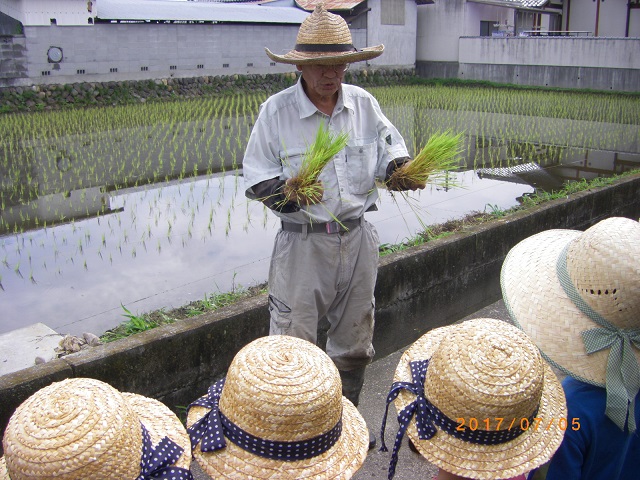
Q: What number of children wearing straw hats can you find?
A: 4